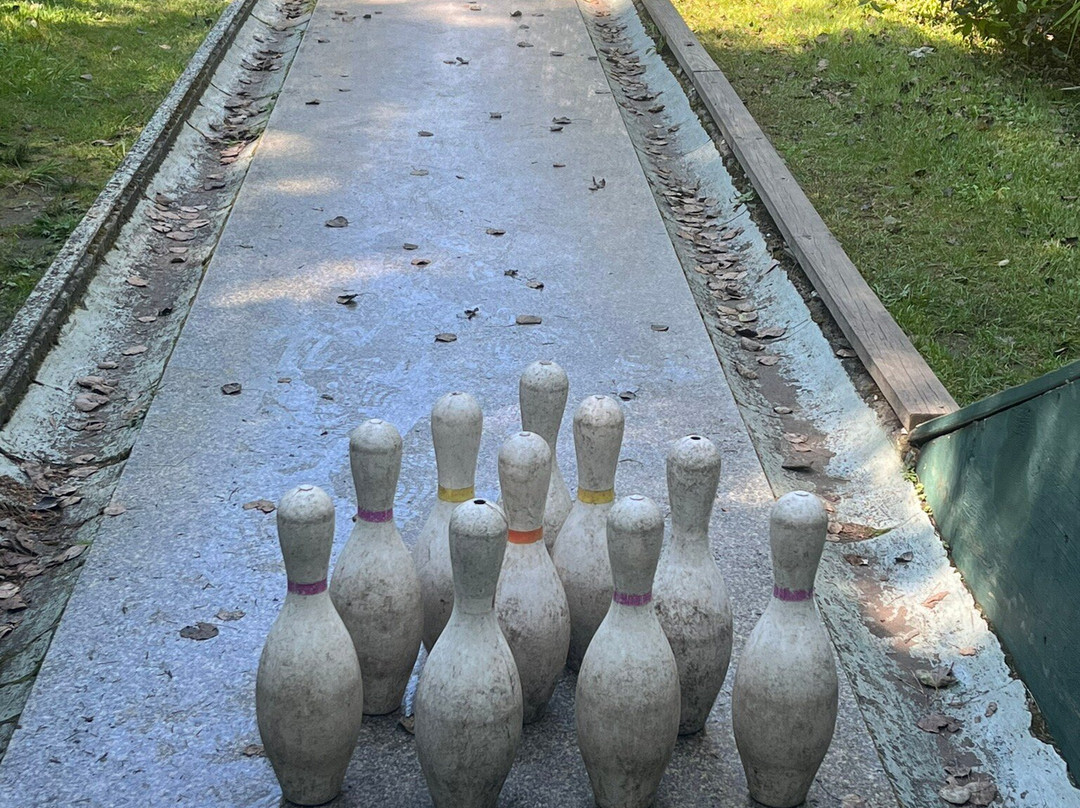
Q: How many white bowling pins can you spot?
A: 10